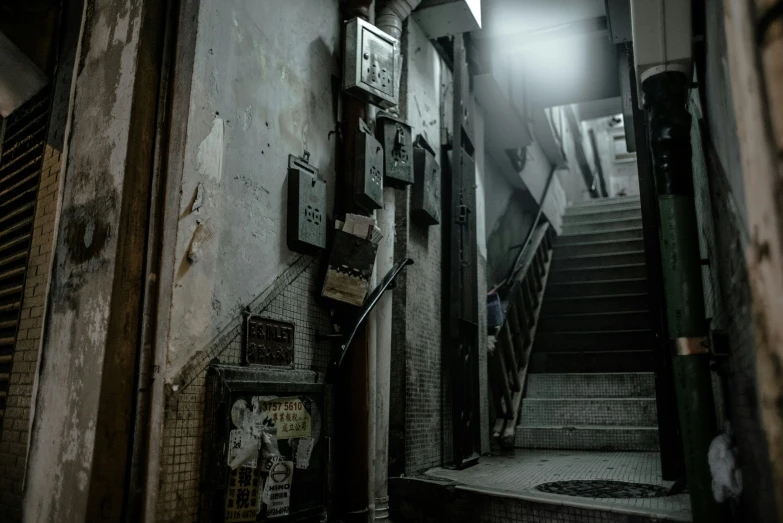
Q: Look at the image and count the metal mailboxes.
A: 6